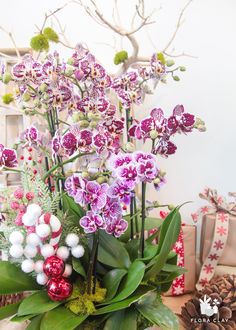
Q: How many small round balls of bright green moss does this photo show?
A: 5